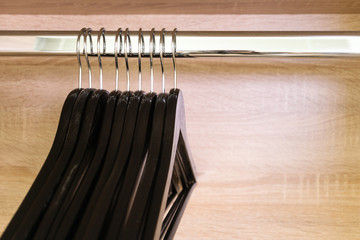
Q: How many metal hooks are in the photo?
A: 9